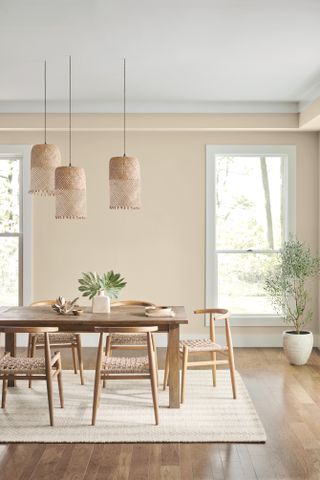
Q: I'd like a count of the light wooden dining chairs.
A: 5